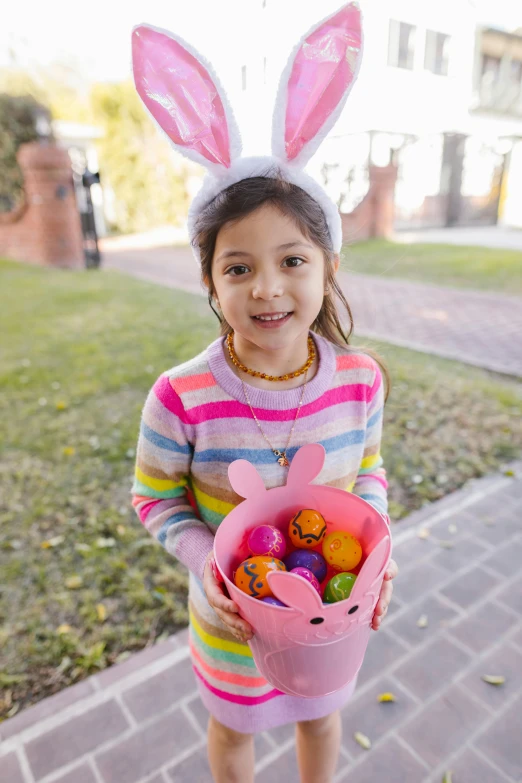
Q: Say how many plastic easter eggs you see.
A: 8